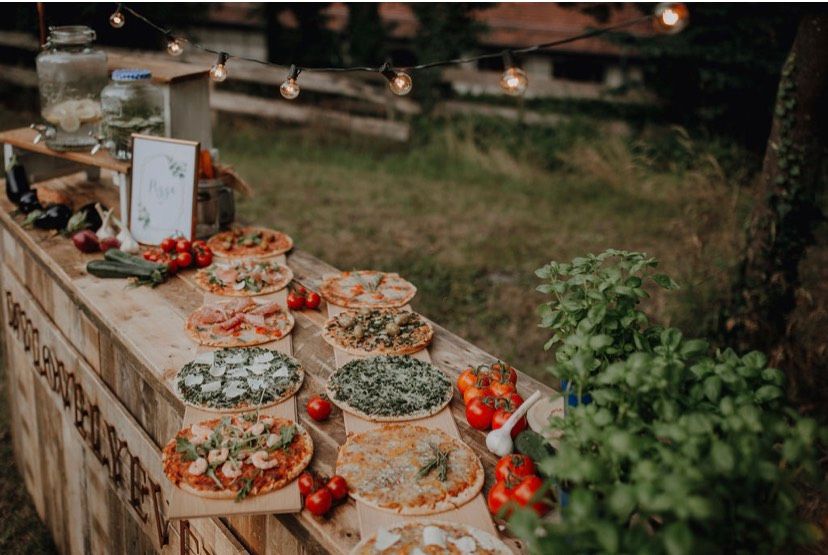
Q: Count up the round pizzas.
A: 10